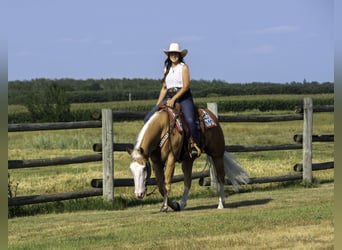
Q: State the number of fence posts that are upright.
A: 3